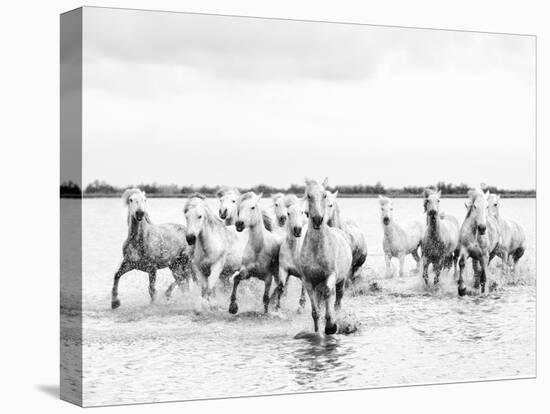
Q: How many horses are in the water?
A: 12